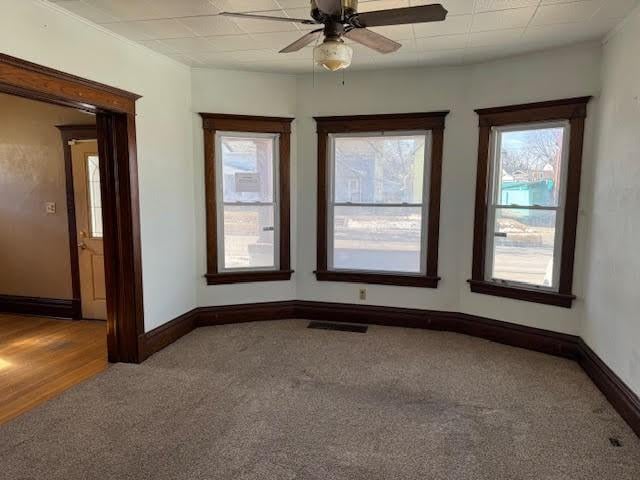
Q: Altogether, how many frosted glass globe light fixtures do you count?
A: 1